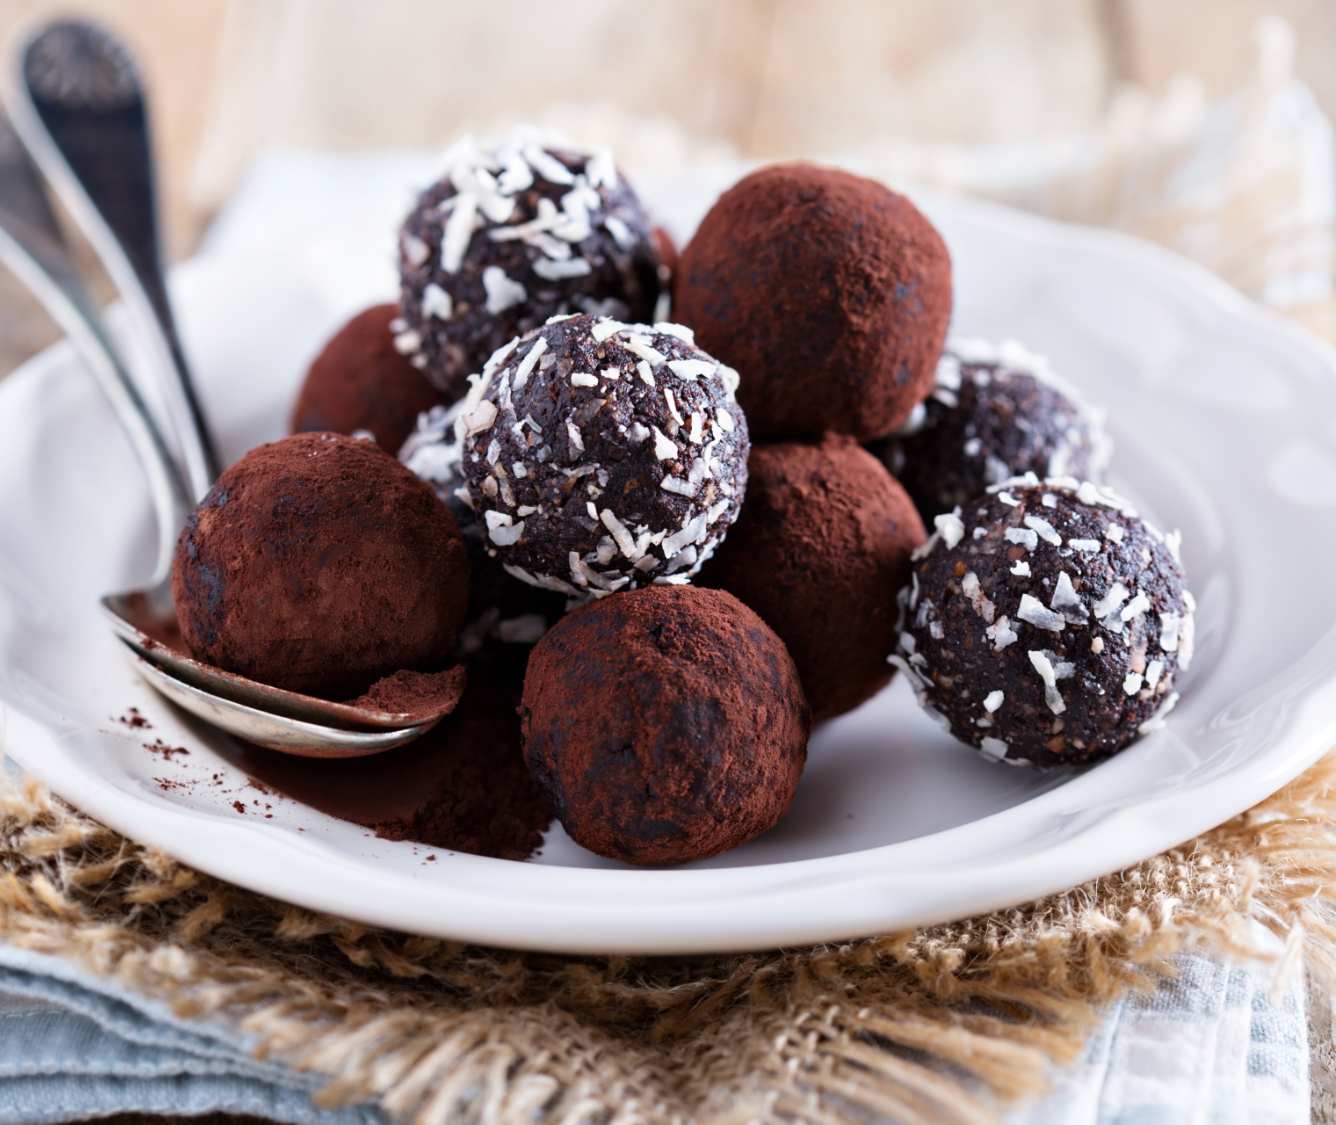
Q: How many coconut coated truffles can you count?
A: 5